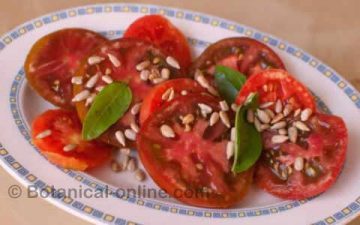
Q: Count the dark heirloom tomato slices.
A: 5